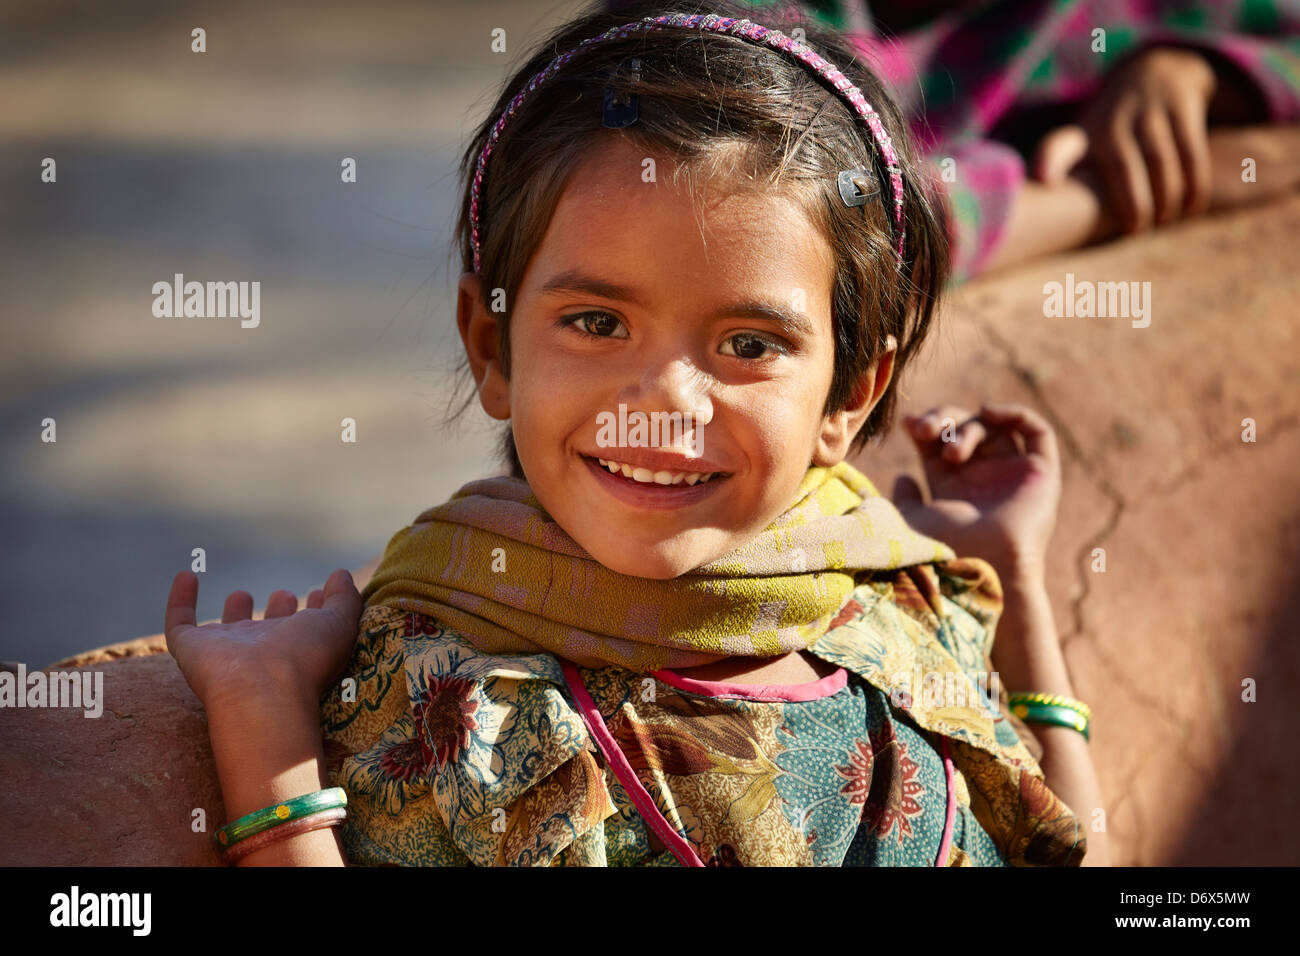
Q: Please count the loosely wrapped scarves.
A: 1